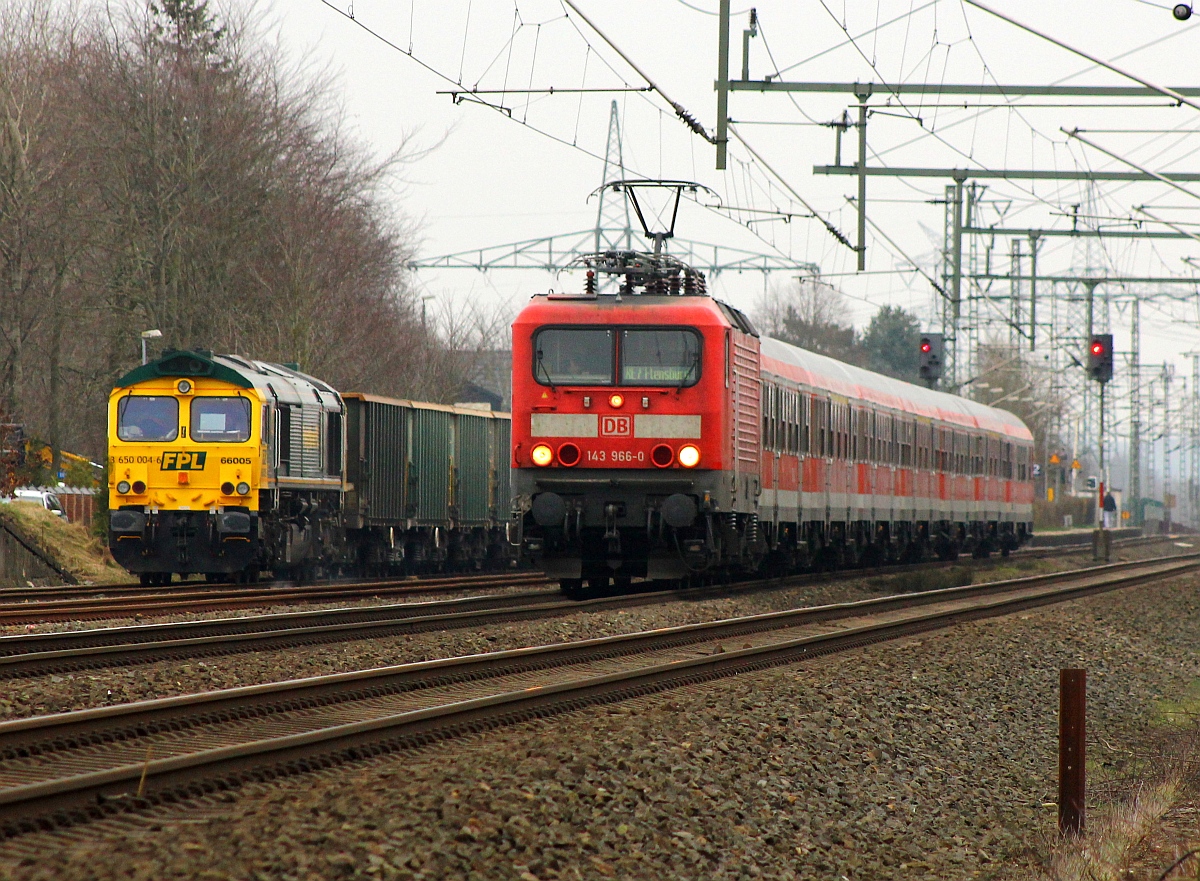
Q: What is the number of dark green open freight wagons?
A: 4